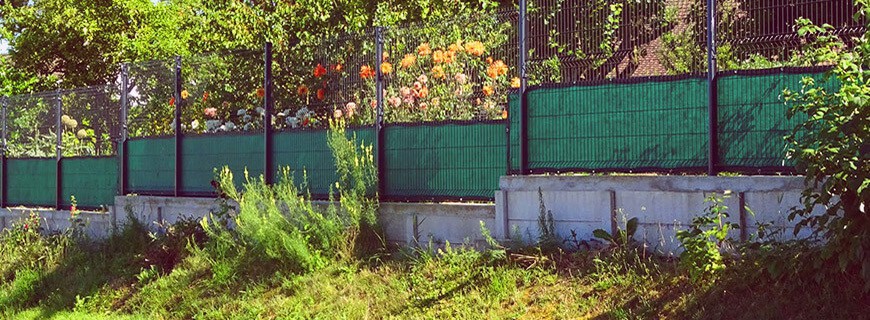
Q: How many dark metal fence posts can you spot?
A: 8